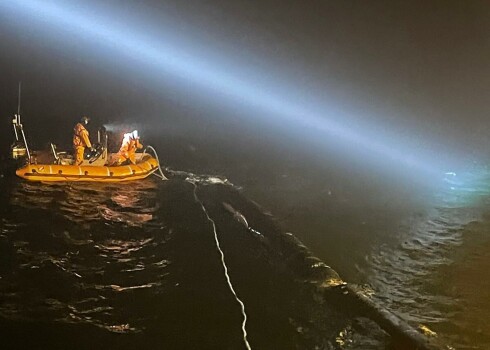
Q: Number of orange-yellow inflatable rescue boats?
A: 1